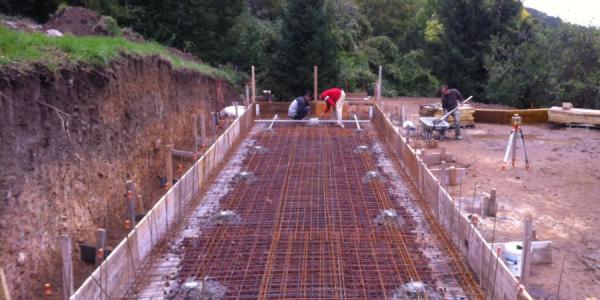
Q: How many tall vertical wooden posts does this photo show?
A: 3